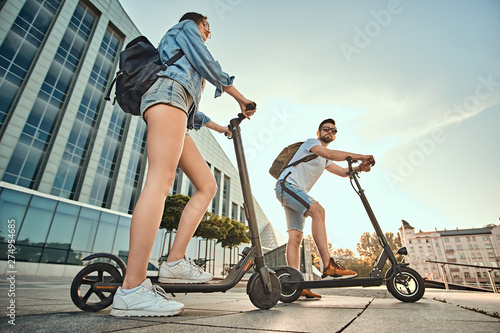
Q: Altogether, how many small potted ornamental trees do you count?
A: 3